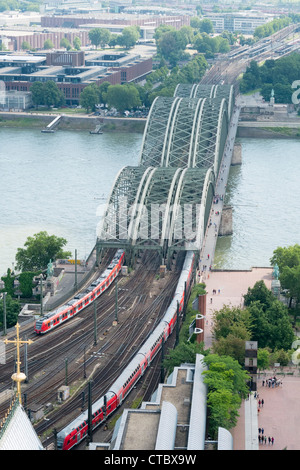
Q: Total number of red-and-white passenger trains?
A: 2